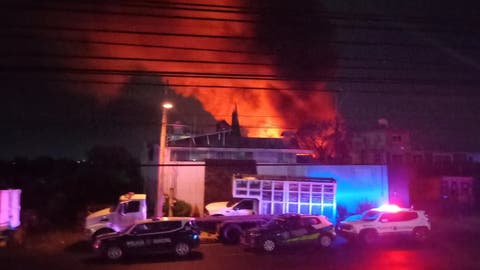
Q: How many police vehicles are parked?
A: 3